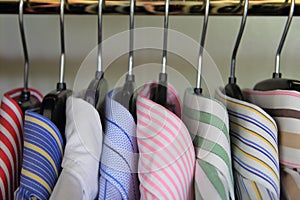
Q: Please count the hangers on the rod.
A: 8